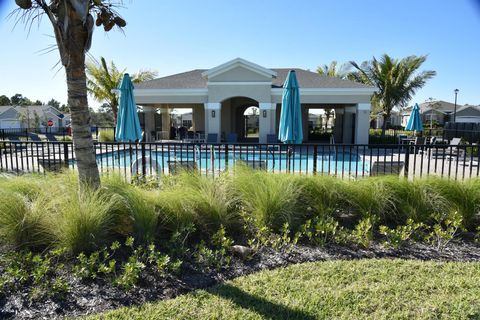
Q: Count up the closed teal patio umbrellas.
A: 3